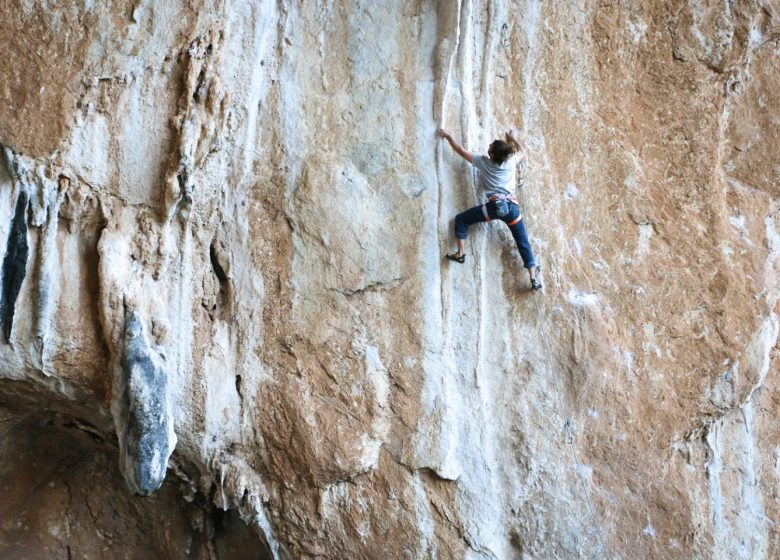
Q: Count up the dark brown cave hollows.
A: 1